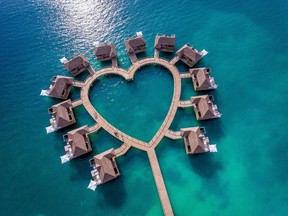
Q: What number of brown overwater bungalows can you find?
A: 12